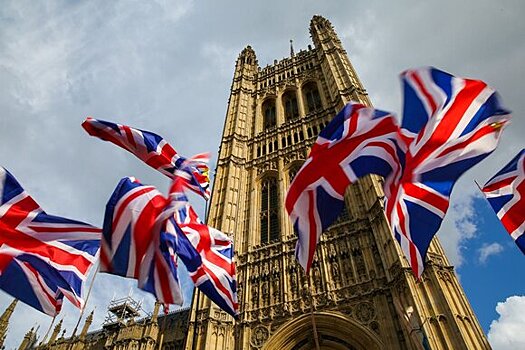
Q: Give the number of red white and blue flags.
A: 7